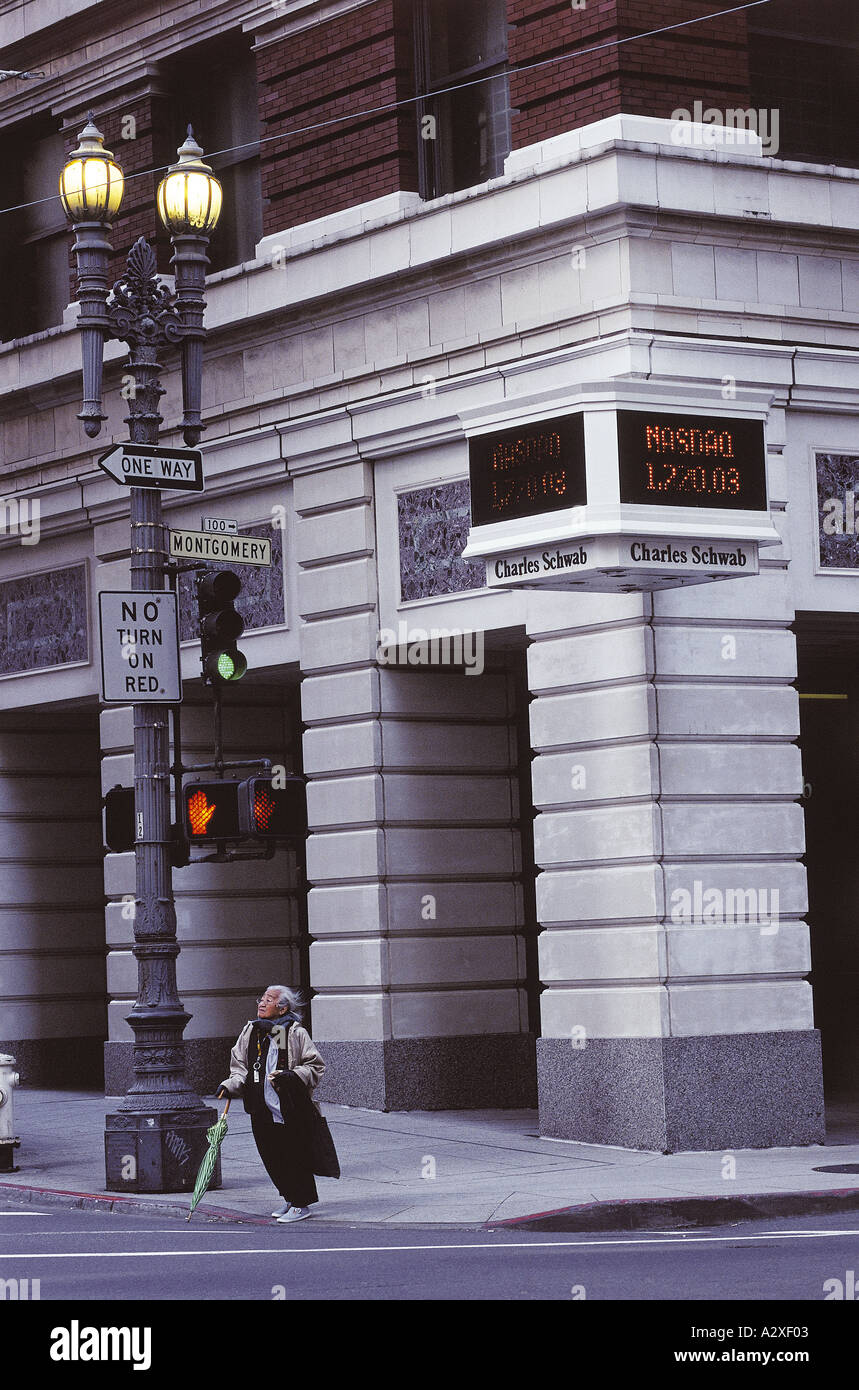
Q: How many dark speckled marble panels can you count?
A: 4